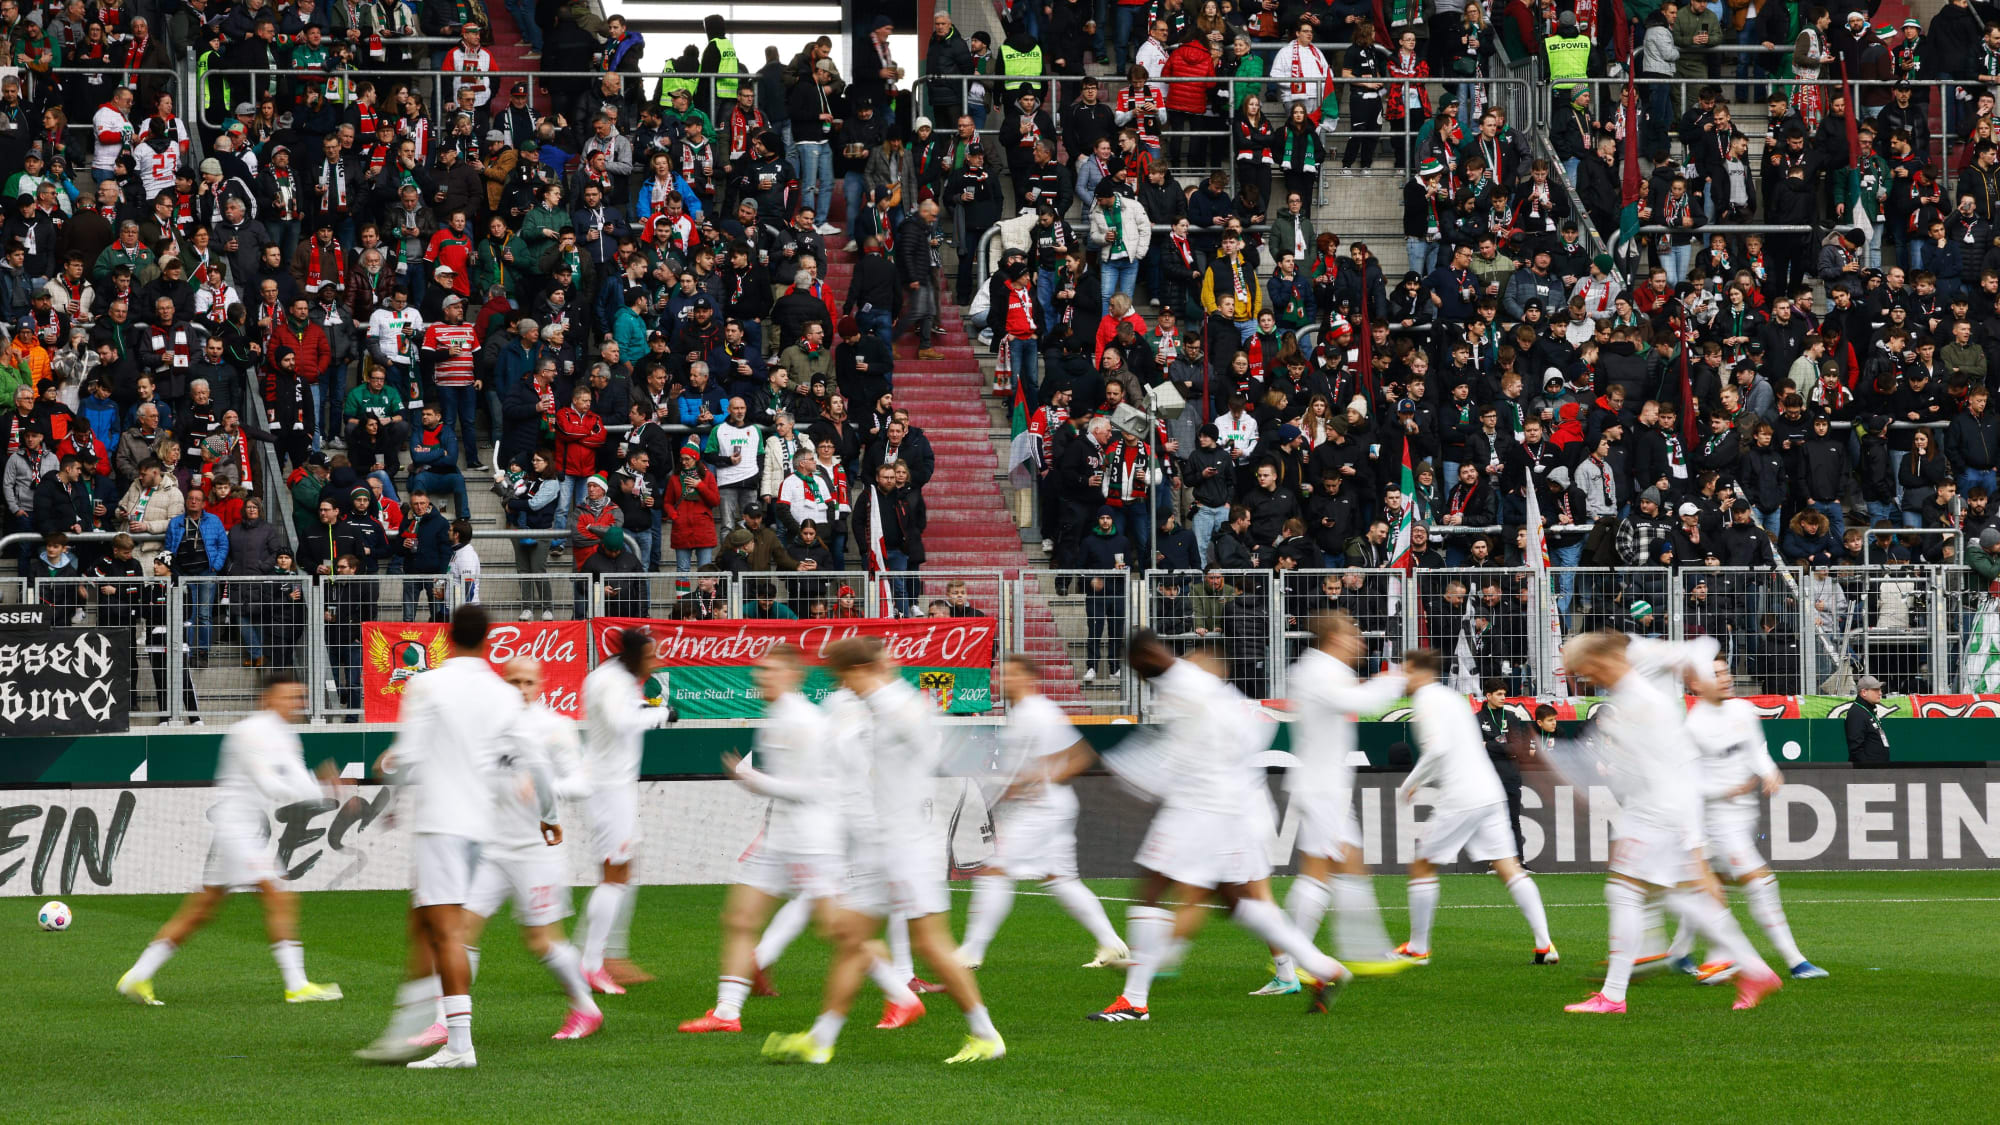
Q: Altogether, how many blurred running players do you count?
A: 15